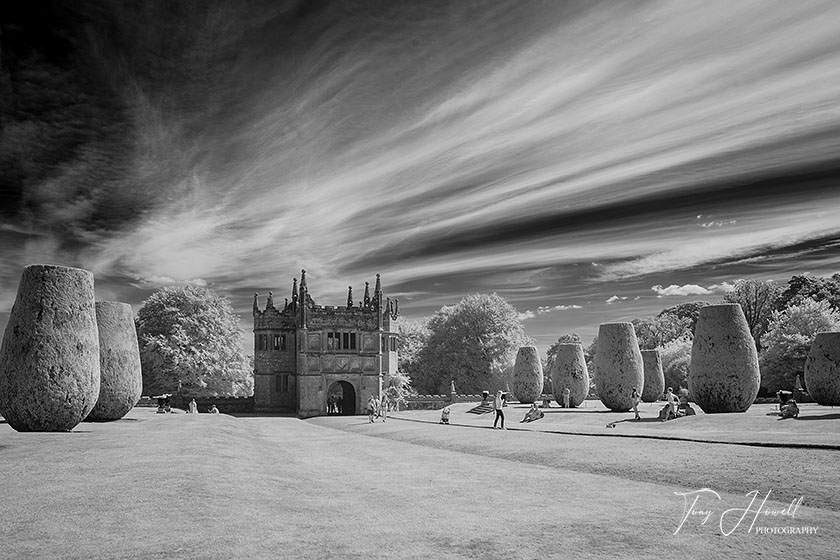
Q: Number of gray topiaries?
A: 8